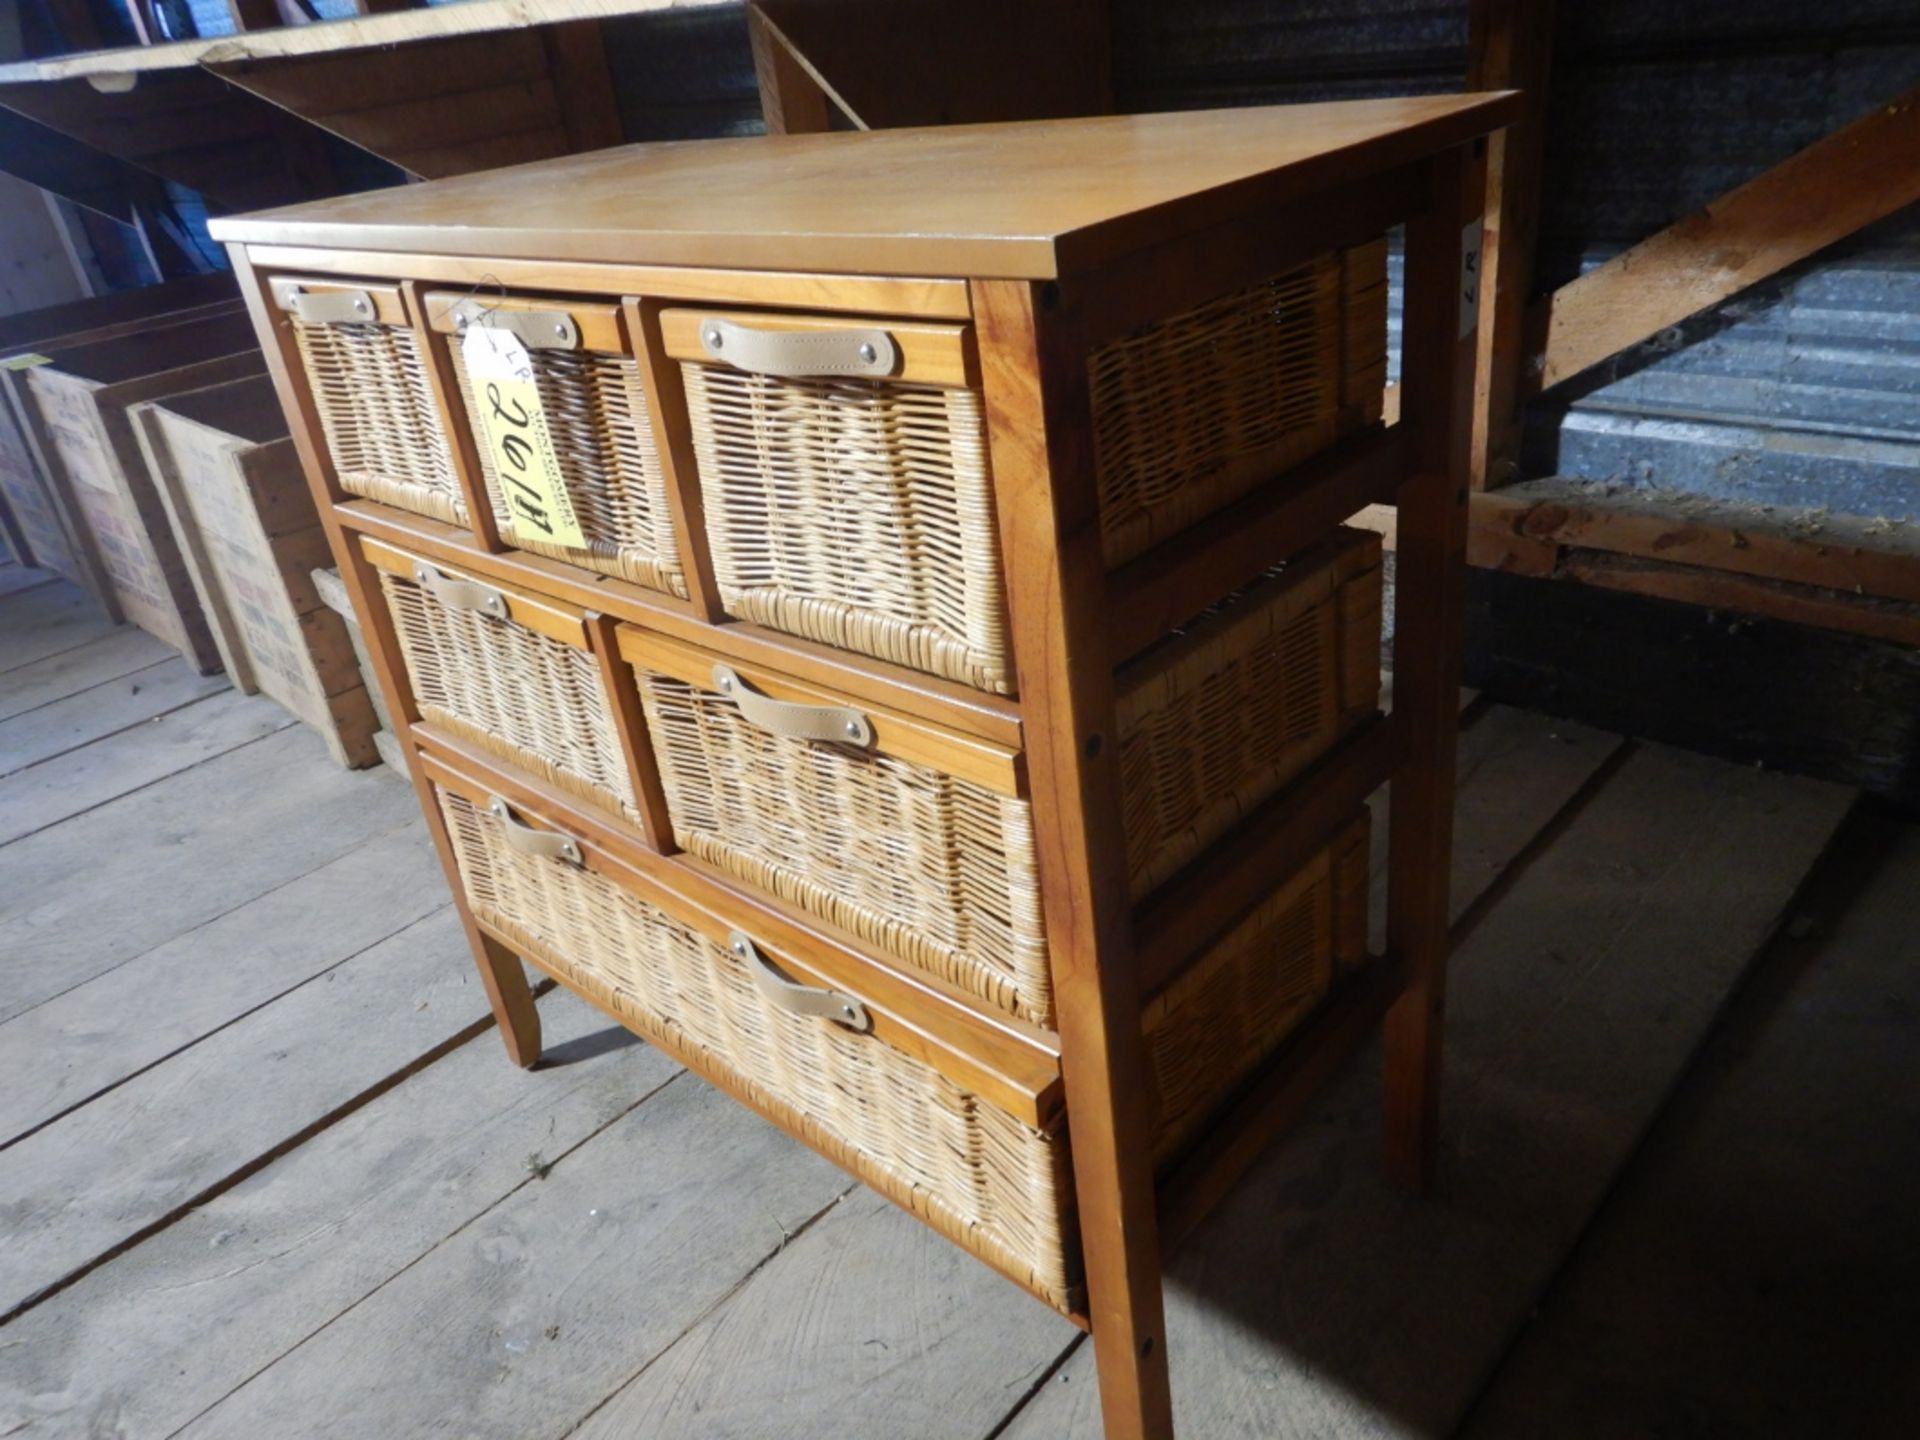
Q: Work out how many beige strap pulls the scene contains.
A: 7